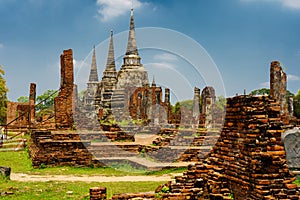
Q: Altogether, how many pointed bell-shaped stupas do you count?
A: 3